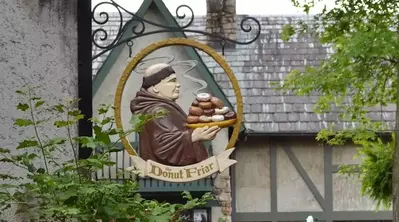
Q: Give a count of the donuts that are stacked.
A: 11